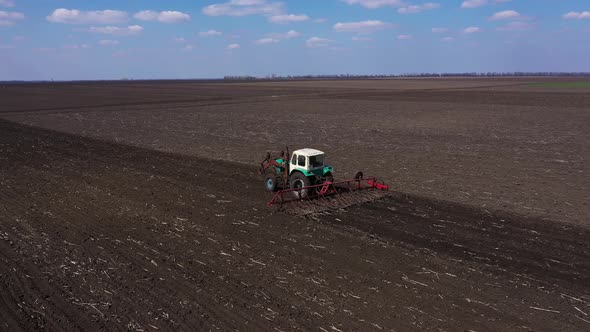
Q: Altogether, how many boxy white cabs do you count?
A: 1